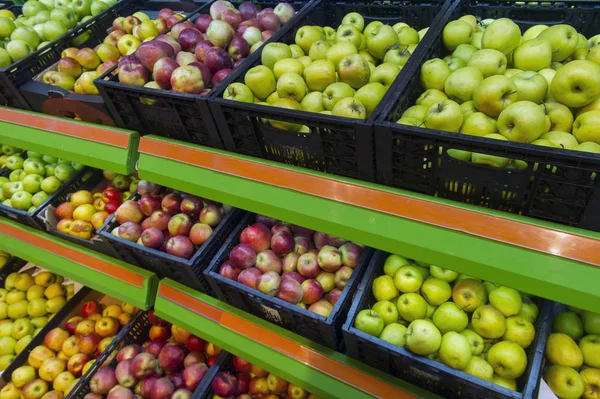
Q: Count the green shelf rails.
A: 4